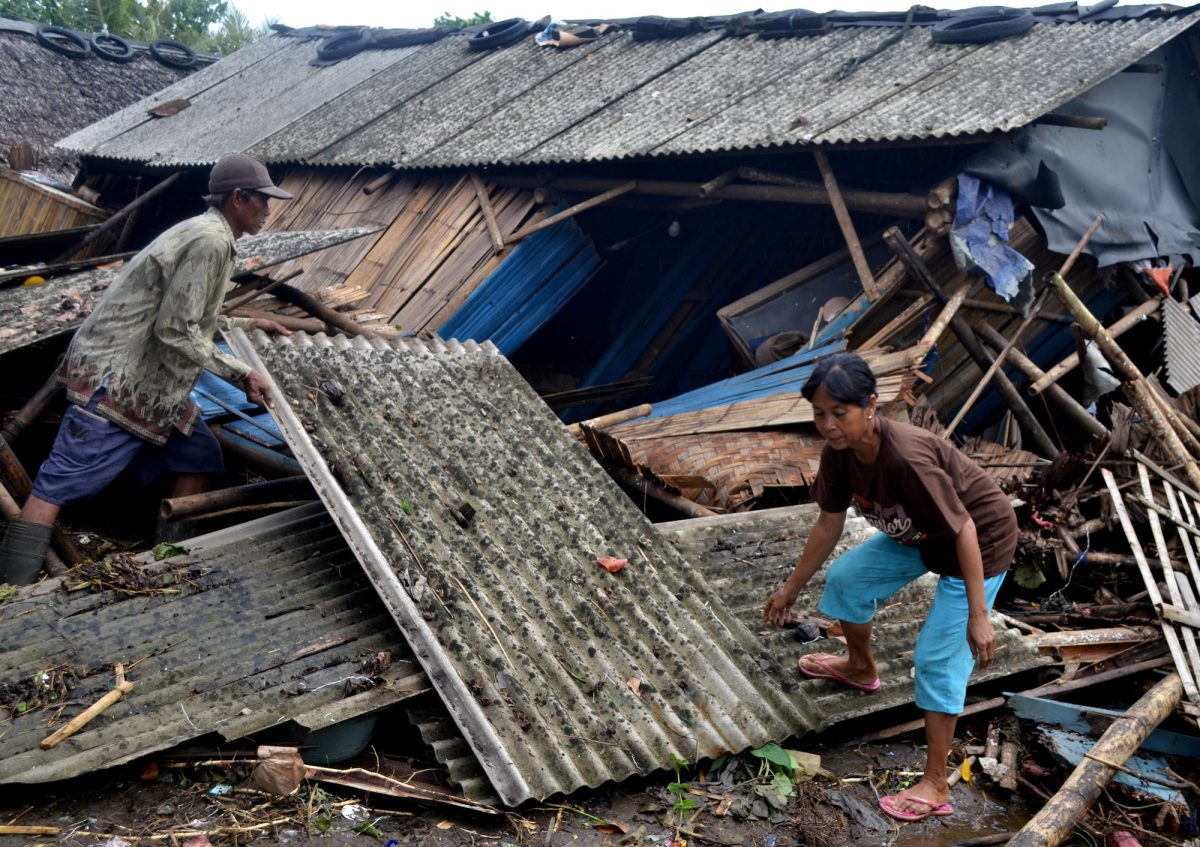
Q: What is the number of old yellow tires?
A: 0